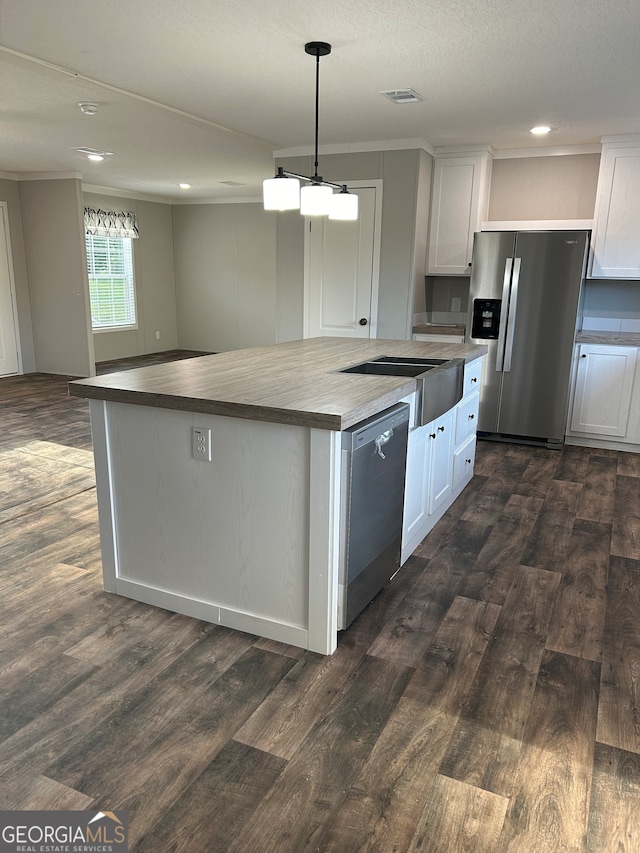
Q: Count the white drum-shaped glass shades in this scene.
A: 3